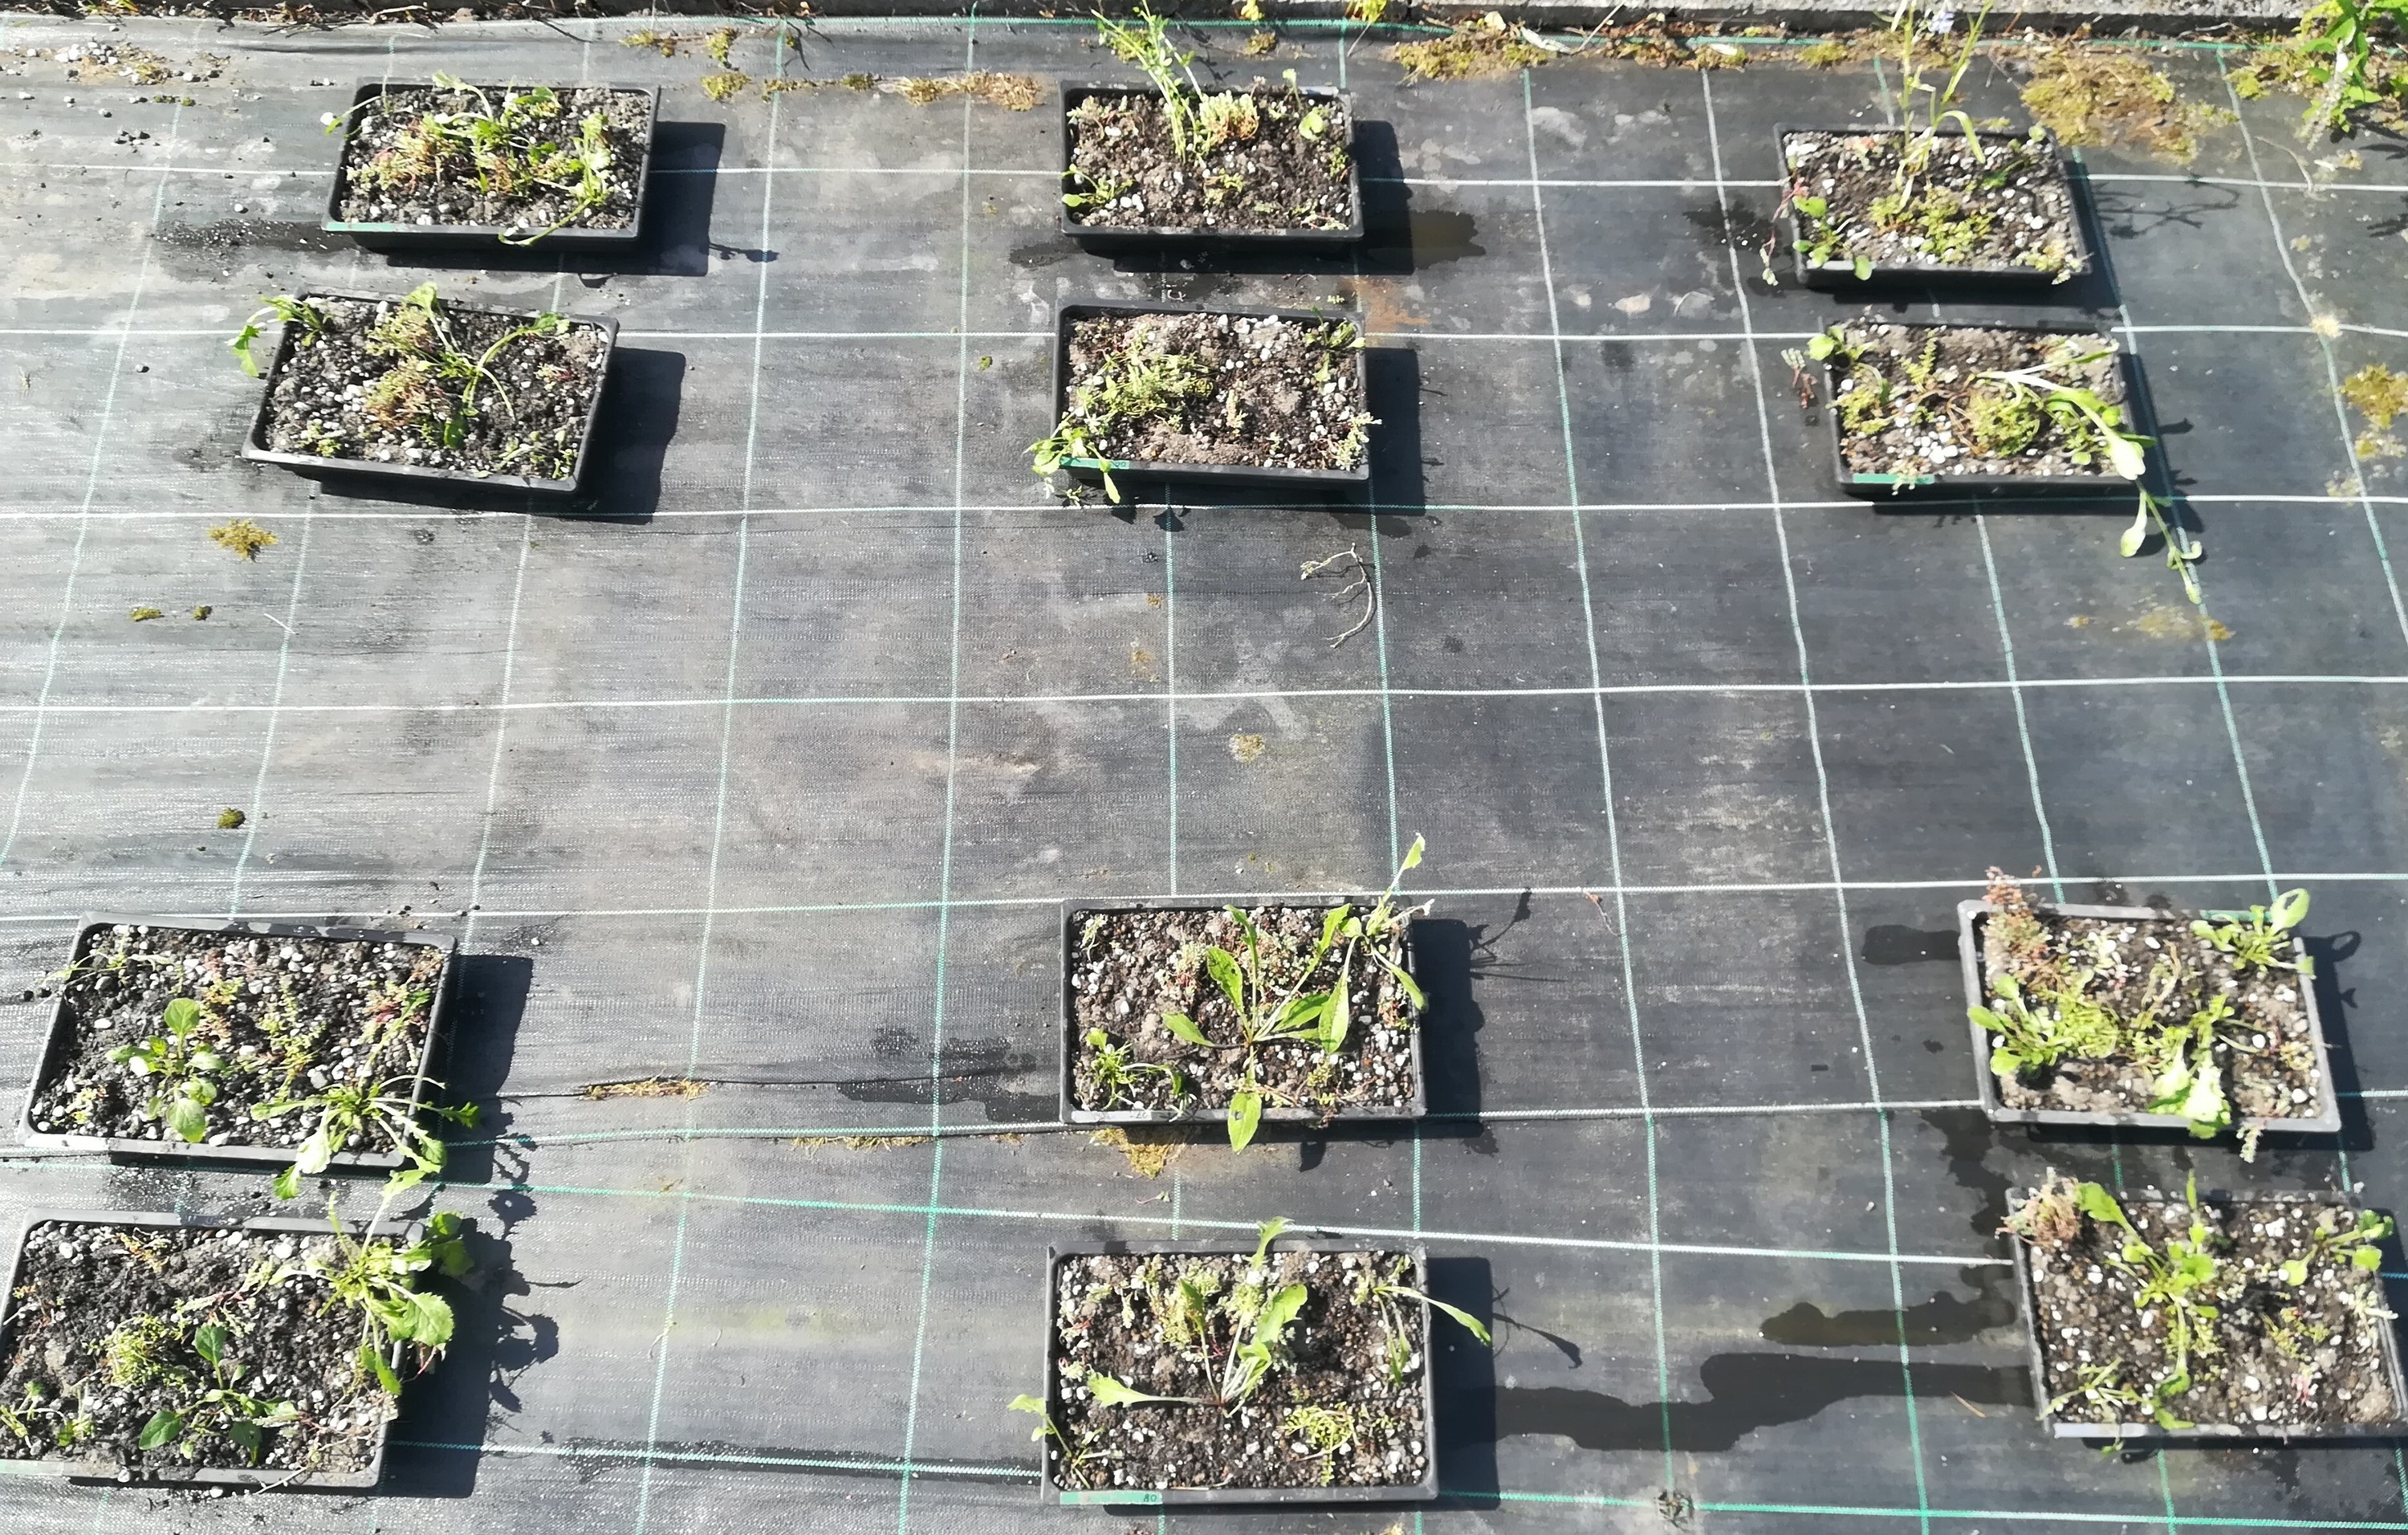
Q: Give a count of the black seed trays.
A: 12